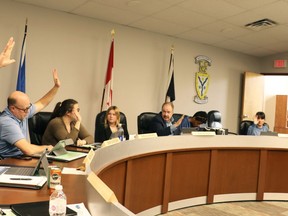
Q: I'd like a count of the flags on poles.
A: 3